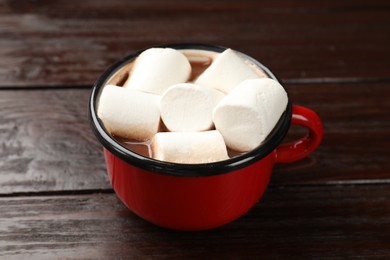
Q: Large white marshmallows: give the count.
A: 6